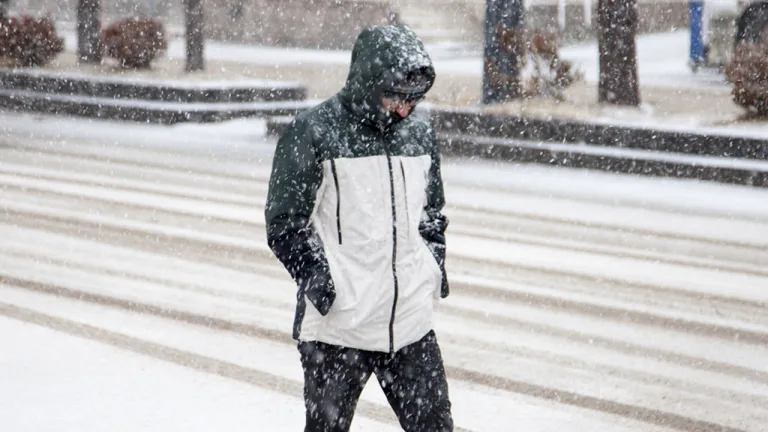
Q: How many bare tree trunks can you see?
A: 4